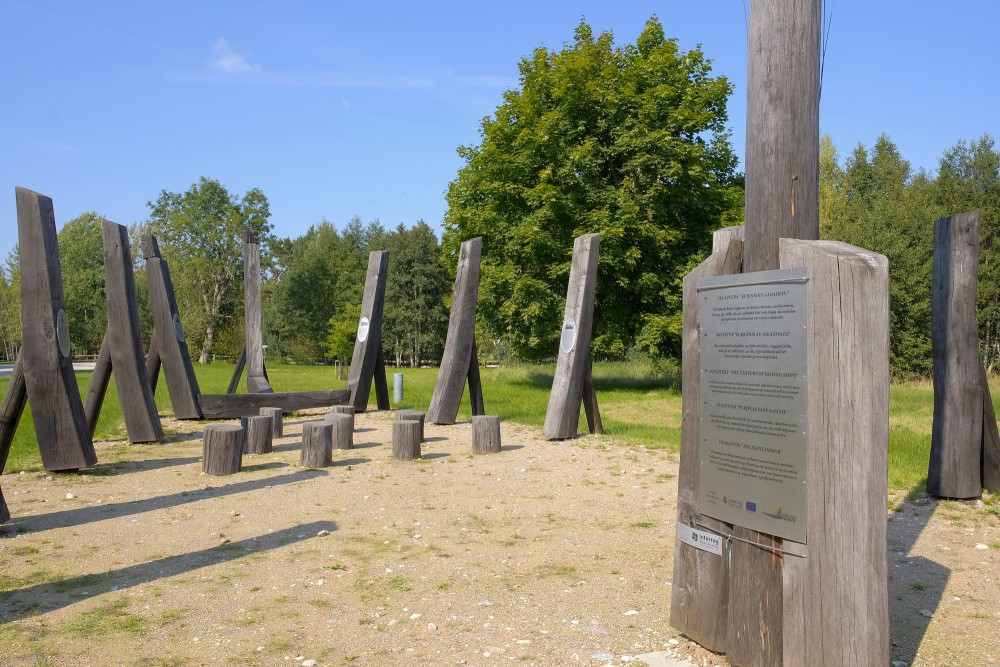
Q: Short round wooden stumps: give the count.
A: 9